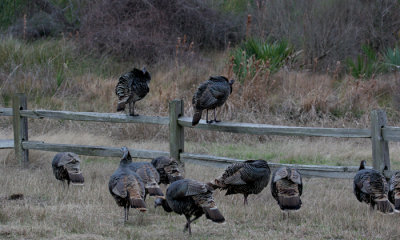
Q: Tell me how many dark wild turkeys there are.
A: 11